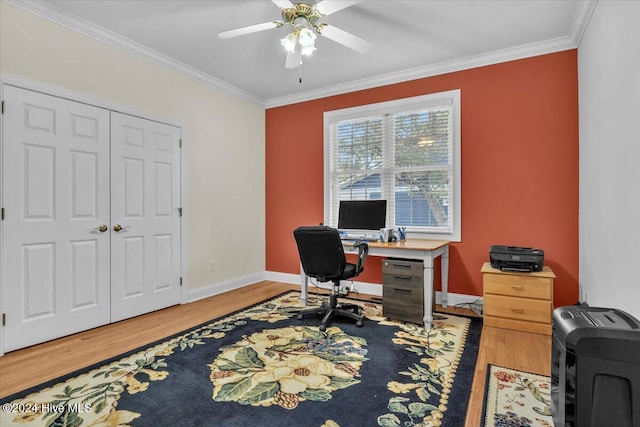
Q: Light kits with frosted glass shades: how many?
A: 1